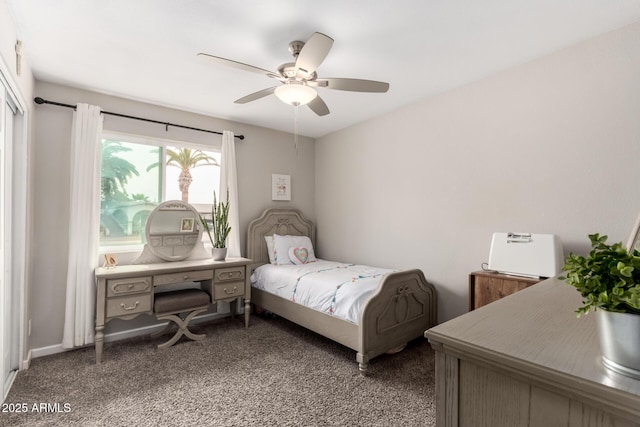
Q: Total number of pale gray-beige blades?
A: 5